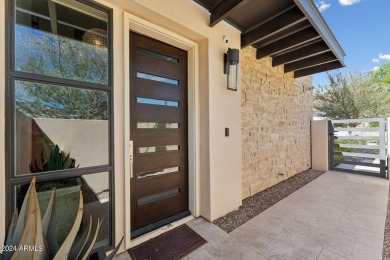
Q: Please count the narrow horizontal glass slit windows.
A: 7